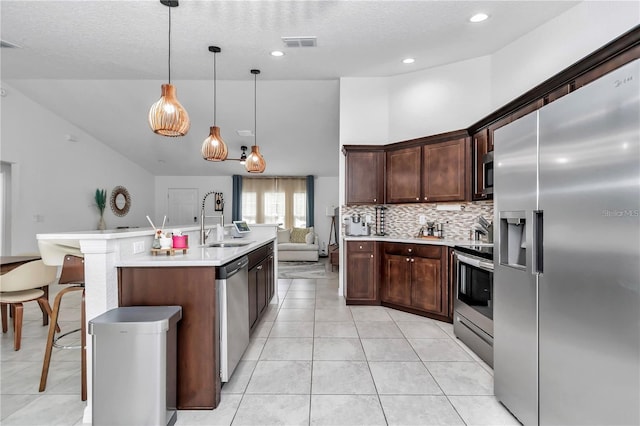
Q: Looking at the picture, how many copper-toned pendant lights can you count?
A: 3